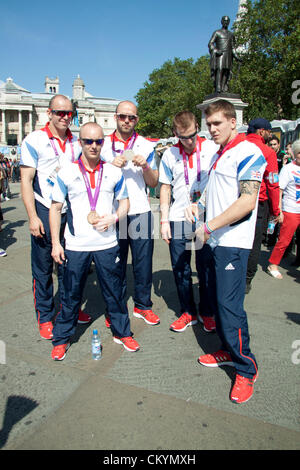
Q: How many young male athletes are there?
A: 5